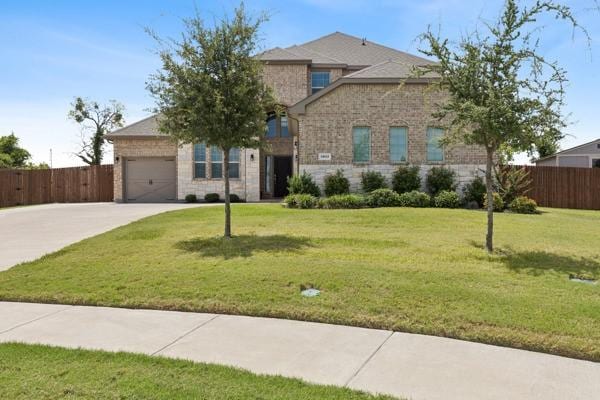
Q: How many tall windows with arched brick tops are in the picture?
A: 3